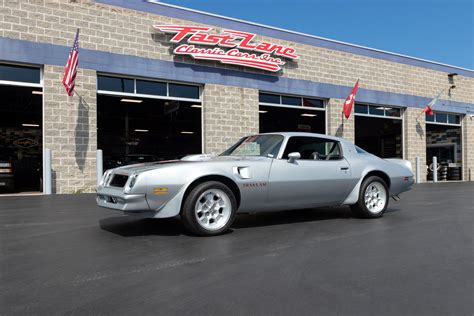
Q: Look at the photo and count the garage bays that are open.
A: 5